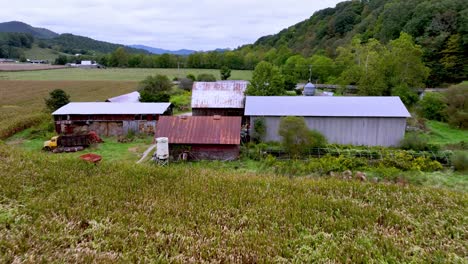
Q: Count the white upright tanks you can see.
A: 1